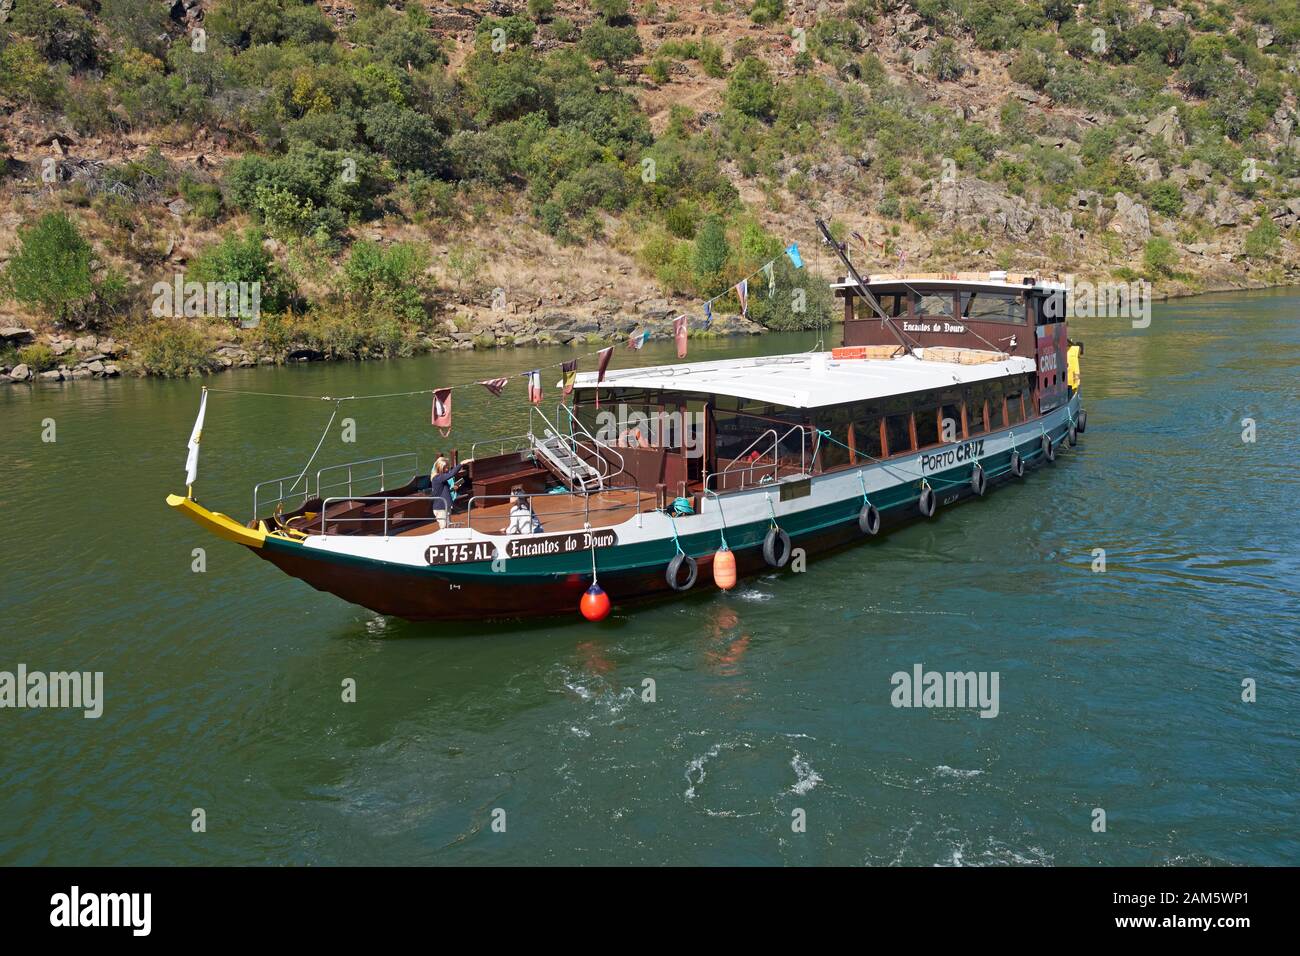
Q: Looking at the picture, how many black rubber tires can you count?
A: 9